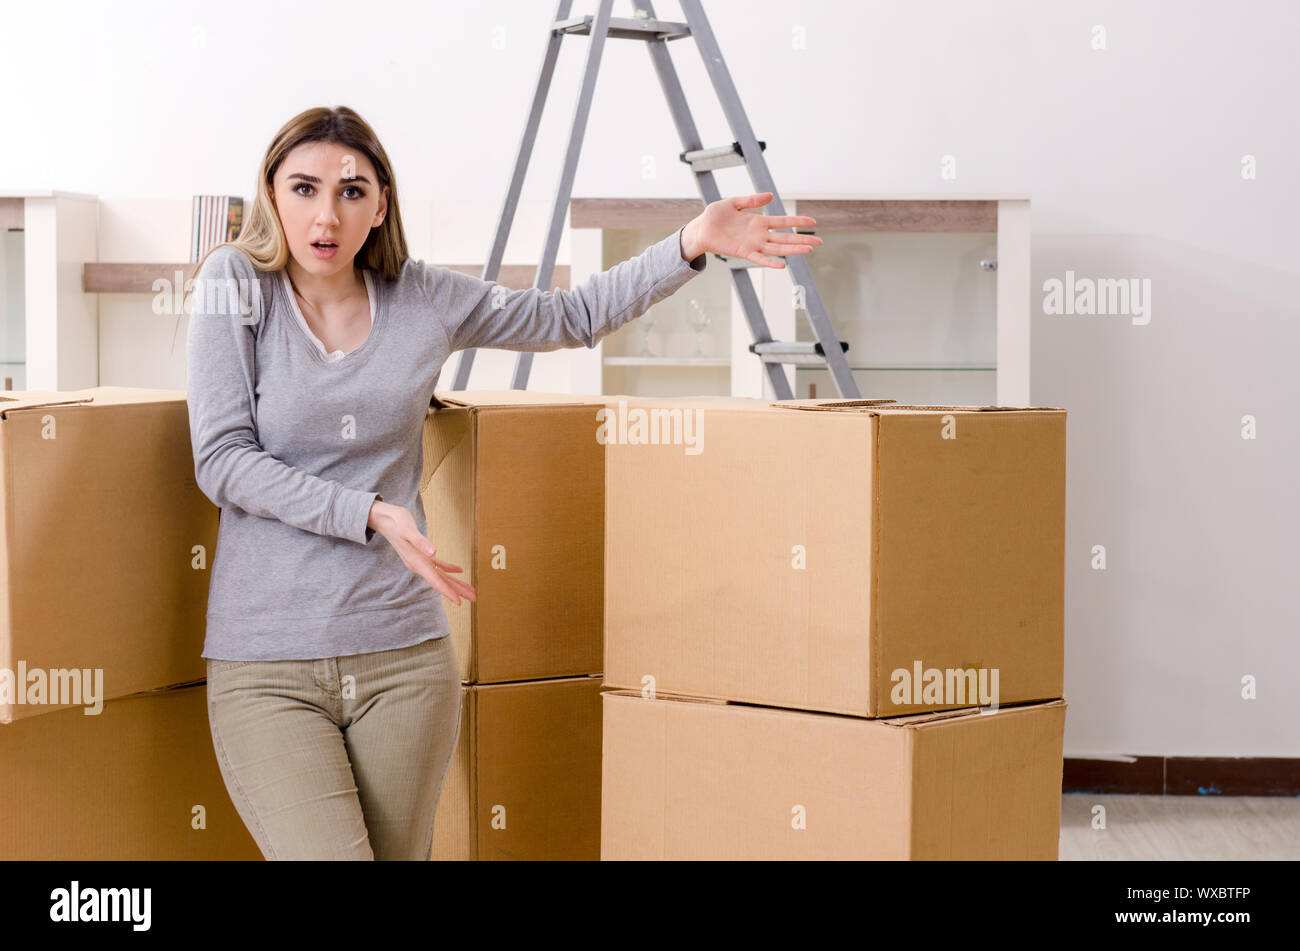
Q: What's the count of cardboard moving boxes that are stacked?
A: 6